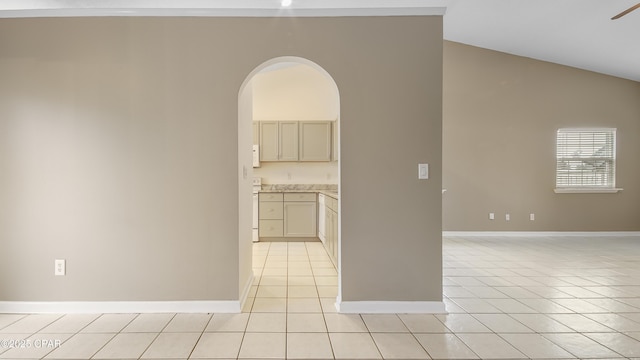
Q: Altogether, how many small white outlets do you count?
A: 4